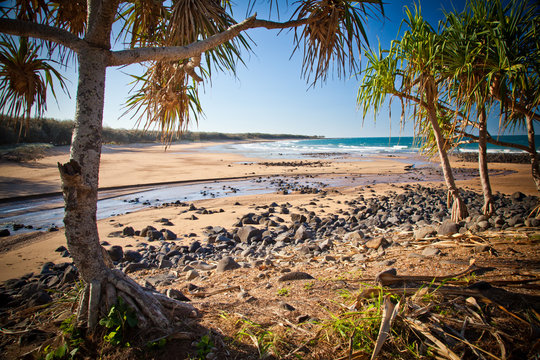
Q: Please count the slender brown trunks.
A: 3